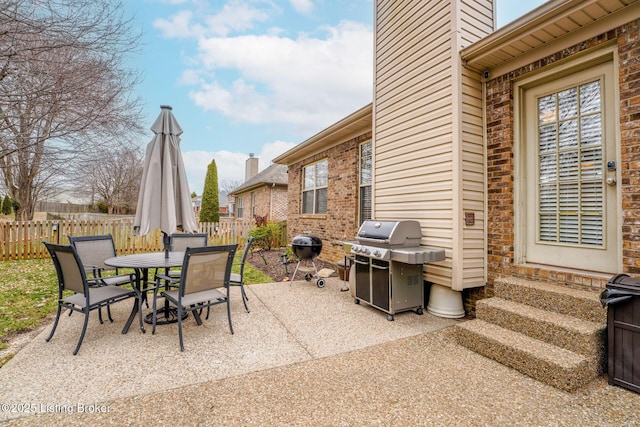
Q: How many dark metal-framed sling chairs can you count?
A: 5